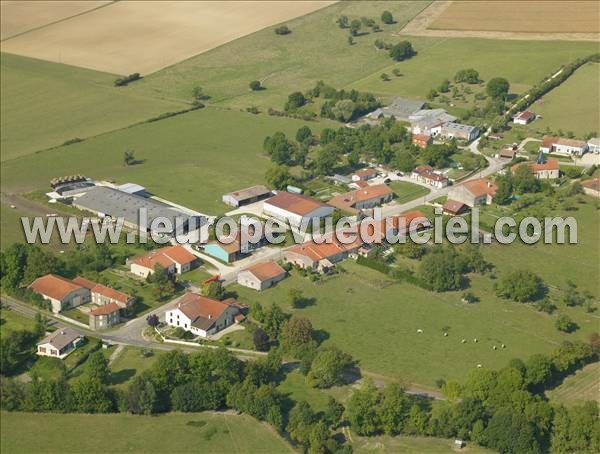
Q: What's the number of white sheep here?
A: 7